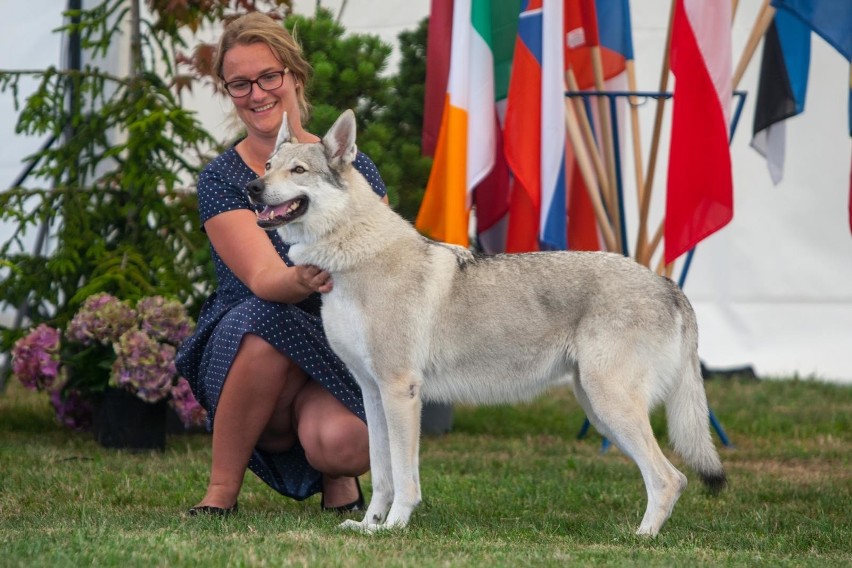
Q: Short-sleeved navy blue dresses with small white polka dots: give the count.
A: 1